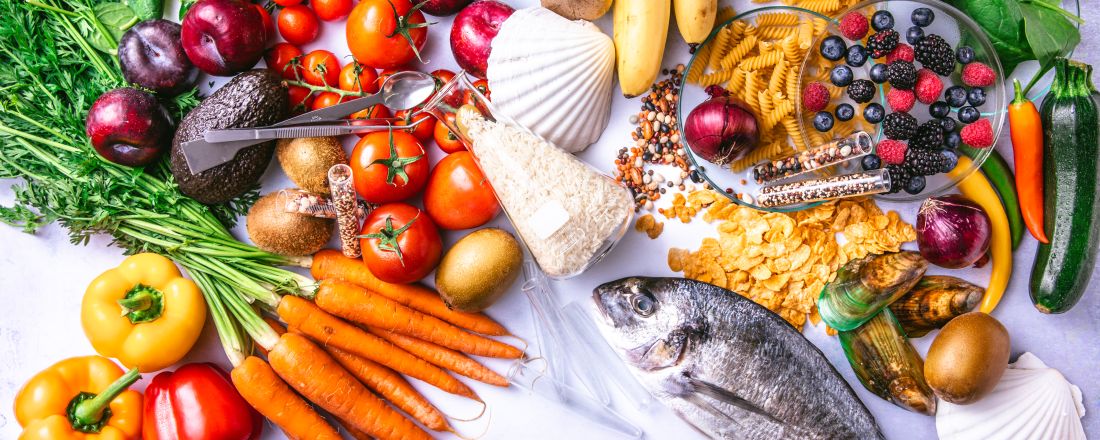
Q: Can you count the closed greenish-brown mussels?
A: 3